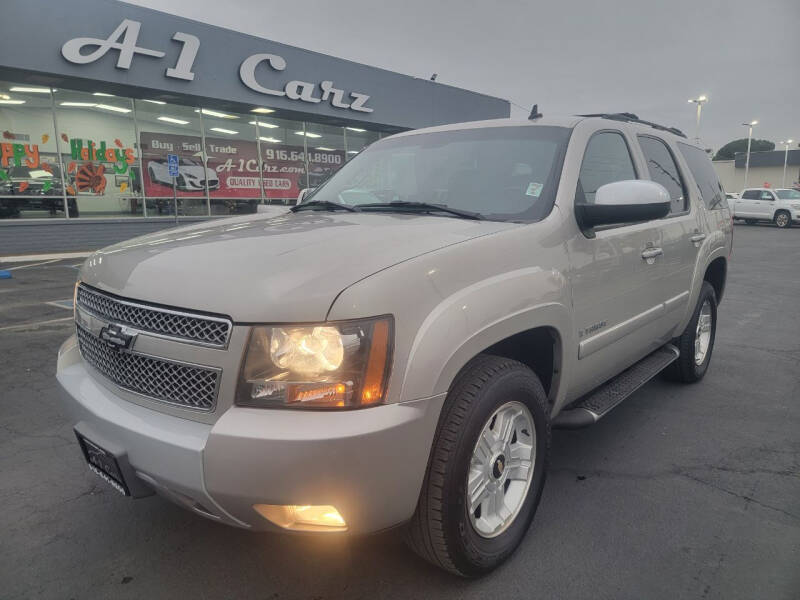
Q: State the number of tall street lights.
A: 3